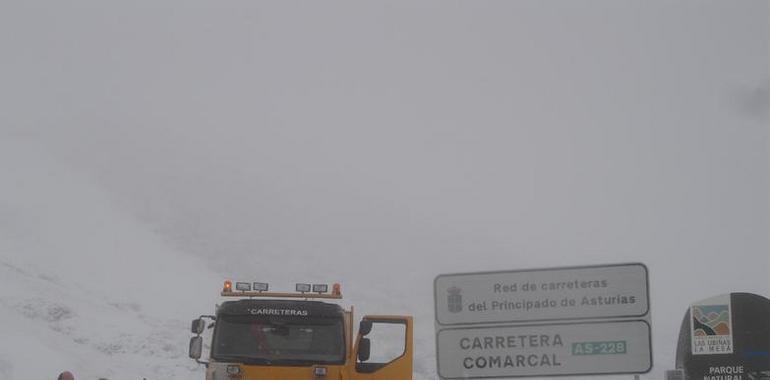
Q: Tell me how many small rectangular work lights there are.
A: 4